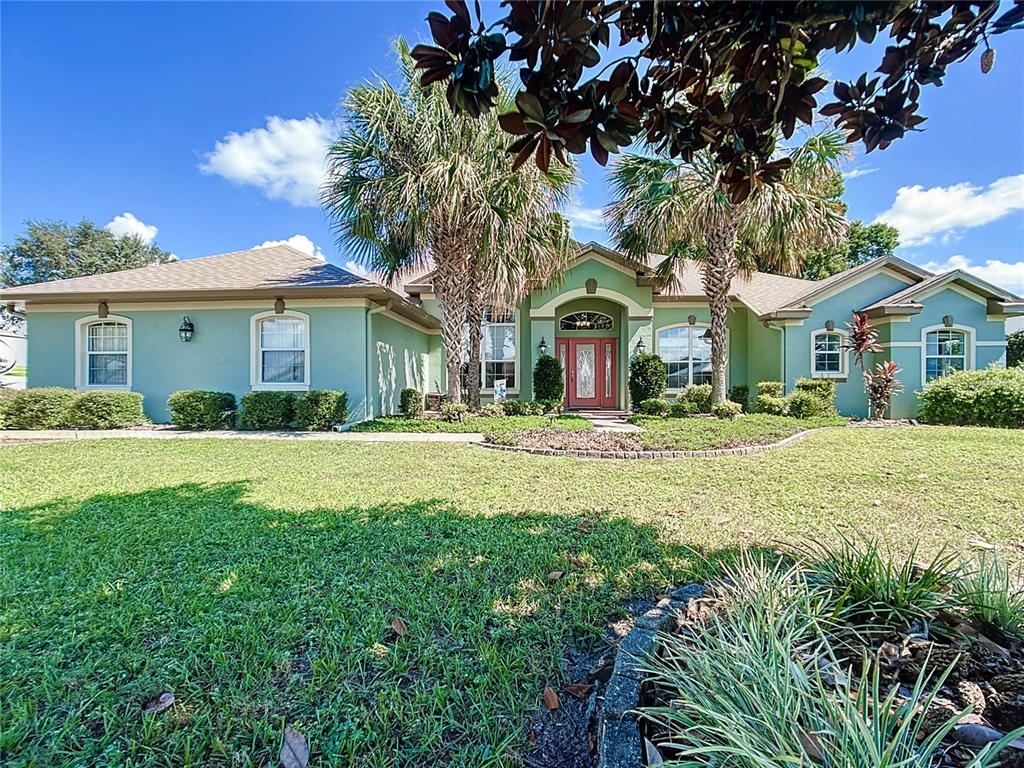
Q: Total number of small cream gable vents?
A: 0